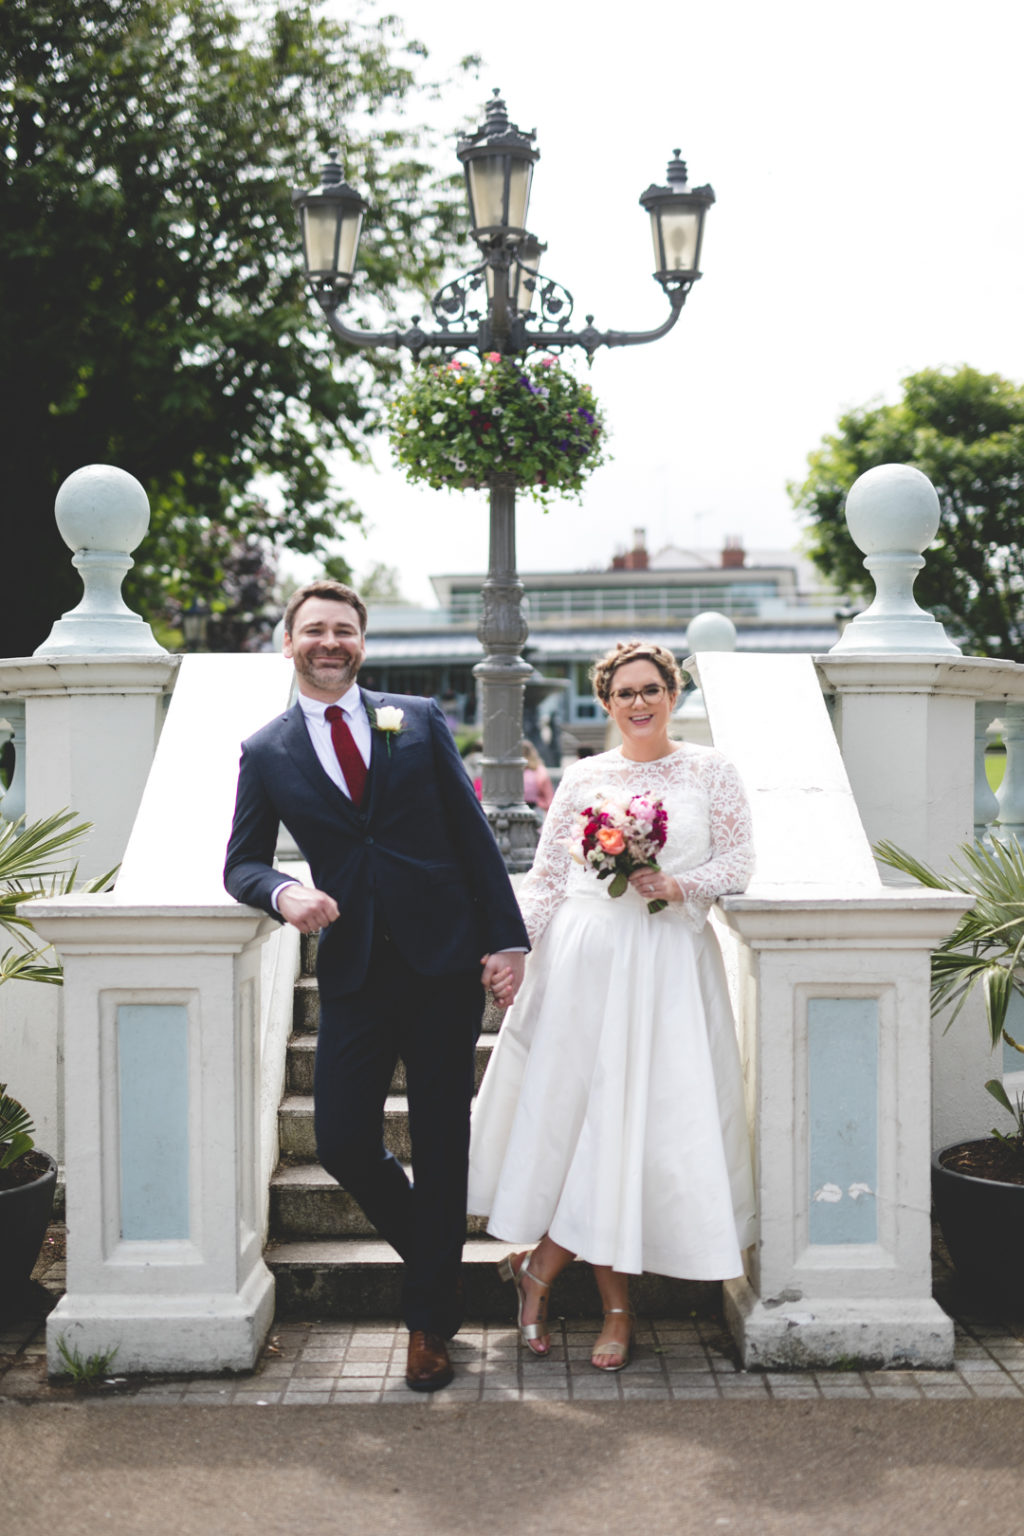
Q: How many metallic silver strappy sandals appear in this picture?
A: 2